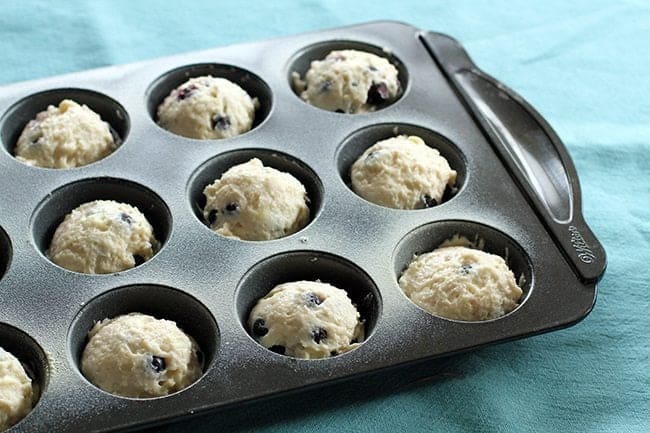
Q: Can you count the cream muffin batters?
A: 10